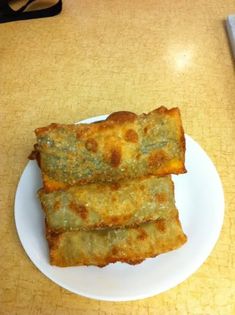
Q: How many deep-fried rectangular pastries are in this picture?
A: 3